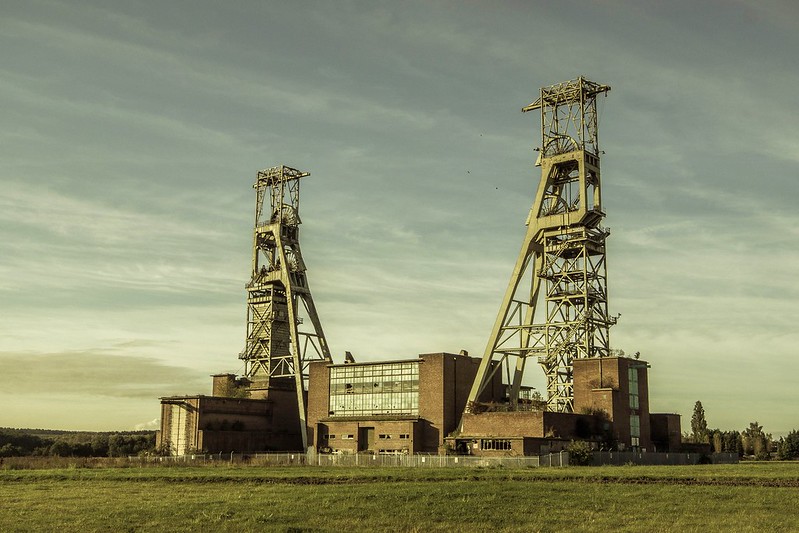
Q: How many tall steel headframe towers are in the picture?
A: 2